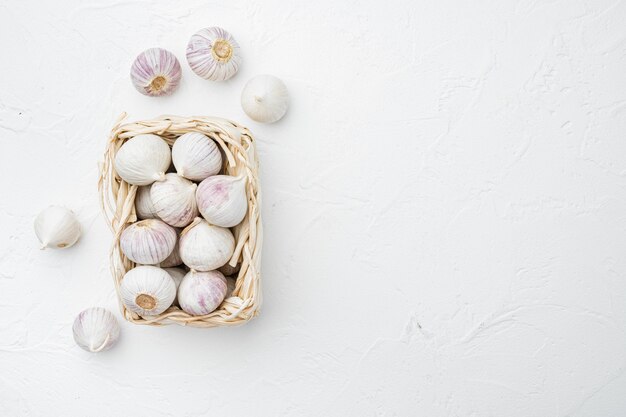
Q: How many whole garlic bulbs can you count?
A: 13